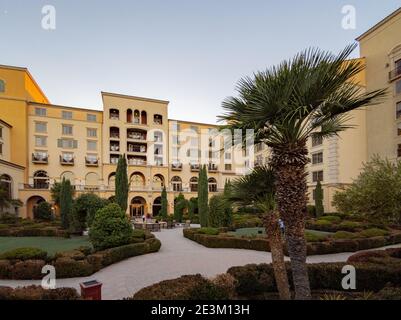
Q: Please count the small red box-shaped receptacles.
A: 1